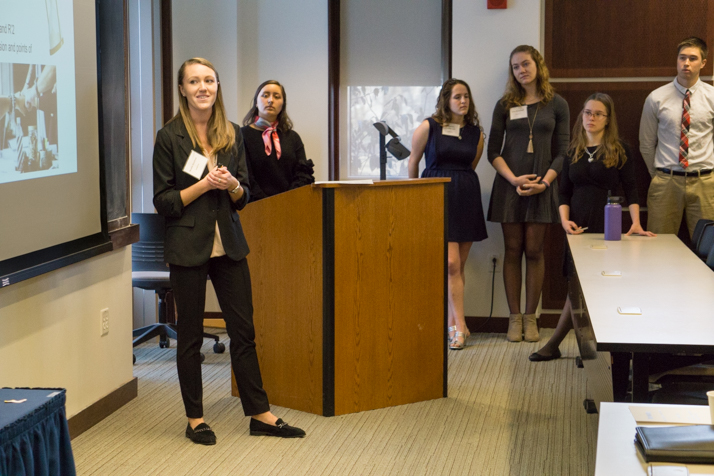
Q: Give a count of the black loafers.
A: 2